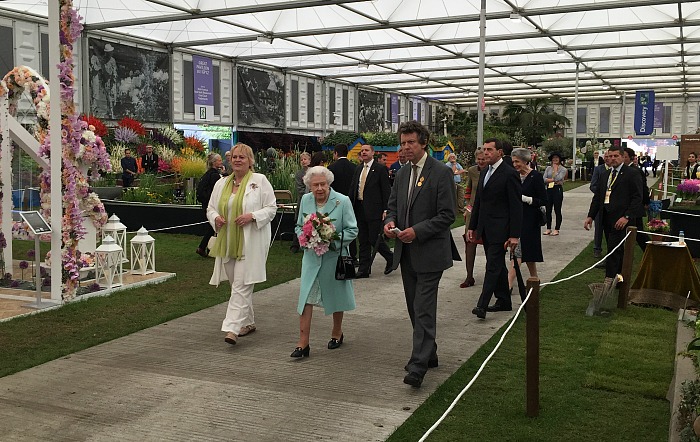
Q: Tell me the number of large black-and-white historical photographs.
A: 3